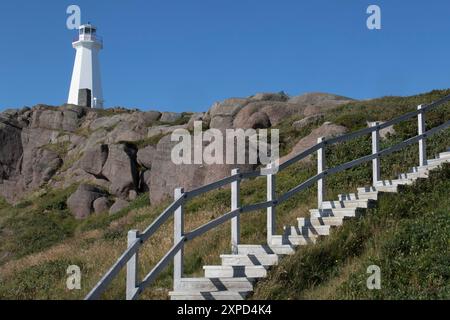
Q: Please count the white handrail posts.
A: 7